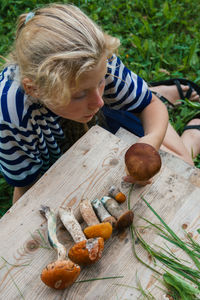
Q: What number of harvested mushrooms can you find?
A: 7